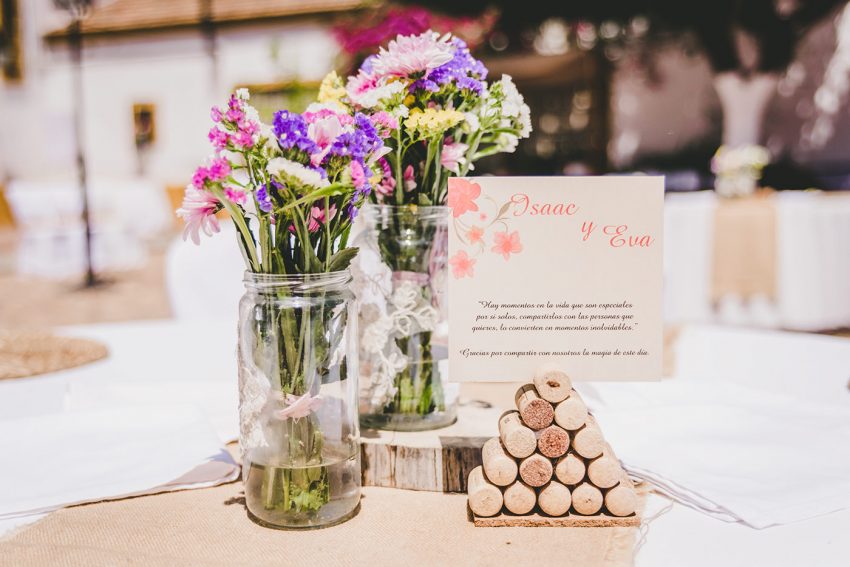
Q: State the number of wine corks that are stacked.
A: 15